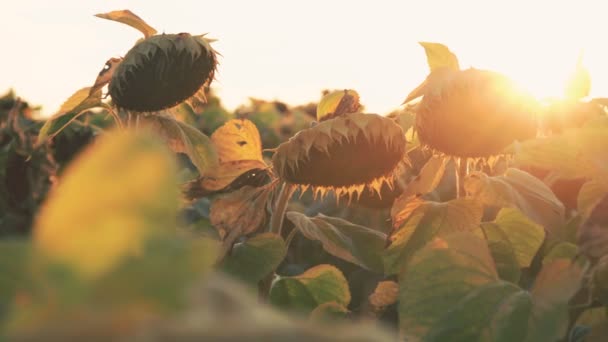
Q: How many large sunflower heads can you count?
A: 3